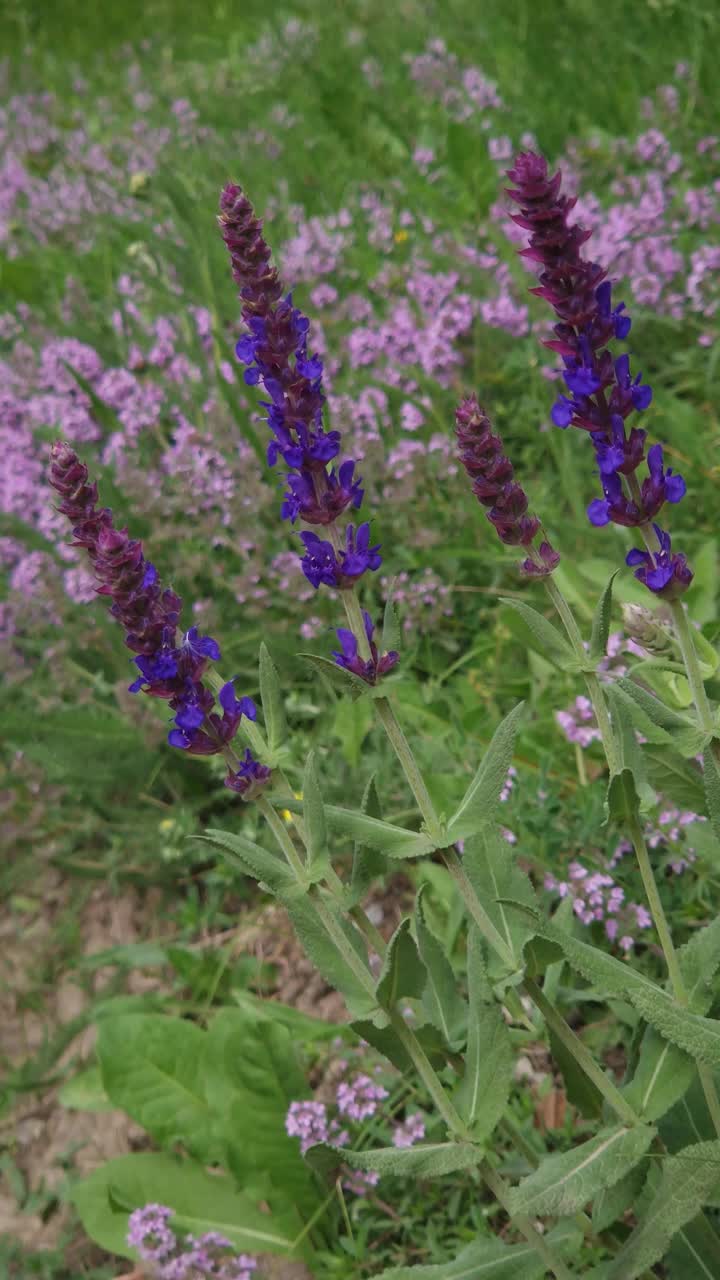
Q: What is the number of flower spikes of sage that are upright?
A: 4